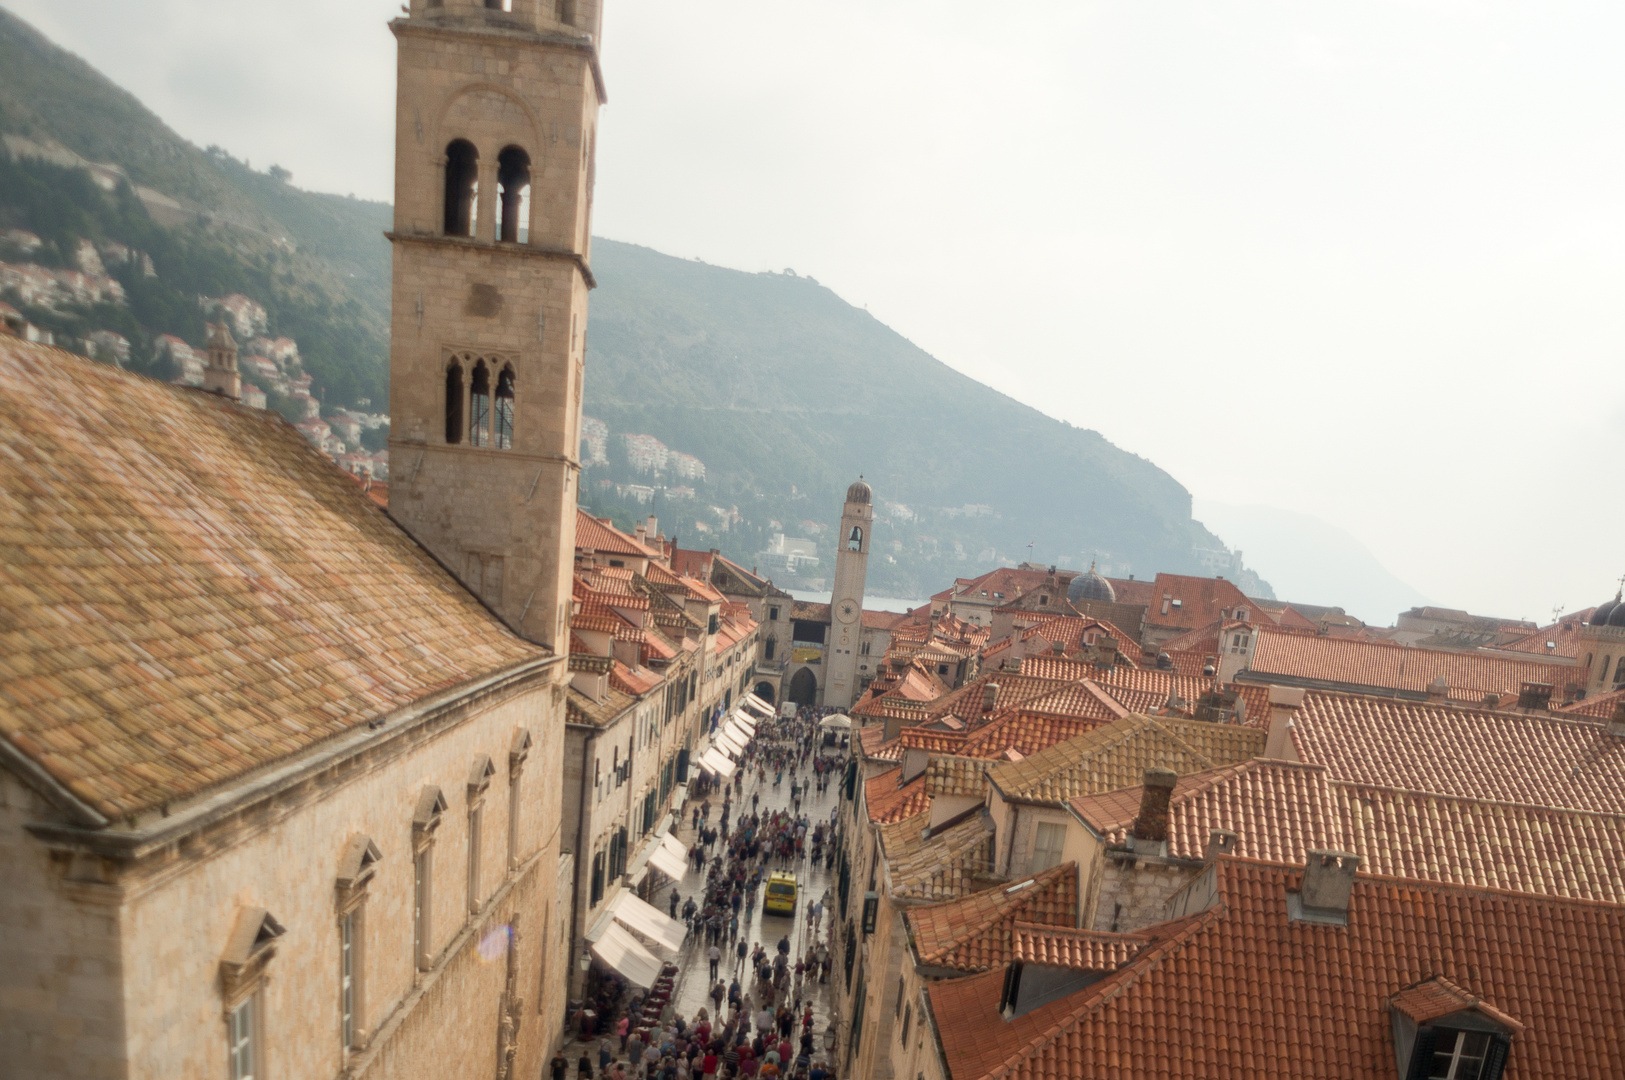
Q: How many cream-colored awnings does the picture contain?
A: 13